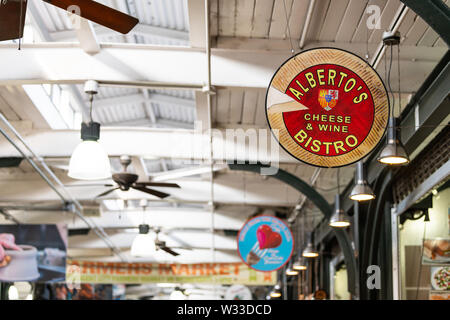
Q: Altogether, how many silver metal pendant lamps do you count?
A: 7